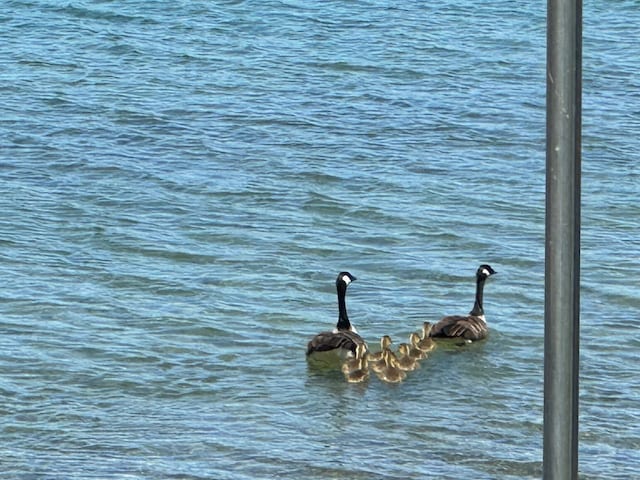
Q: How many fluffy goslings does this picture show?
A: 8